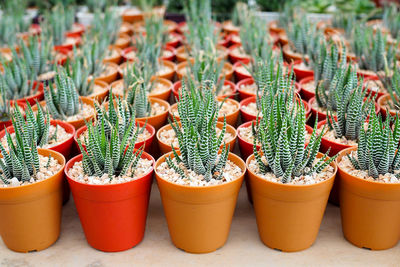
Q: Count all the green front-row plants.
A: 5